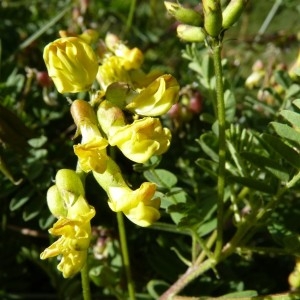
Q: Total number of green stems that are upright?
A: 3